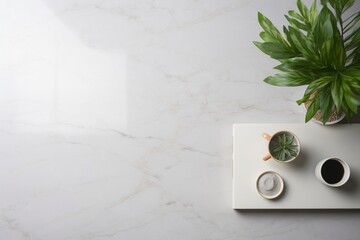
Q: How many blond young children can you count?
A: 0